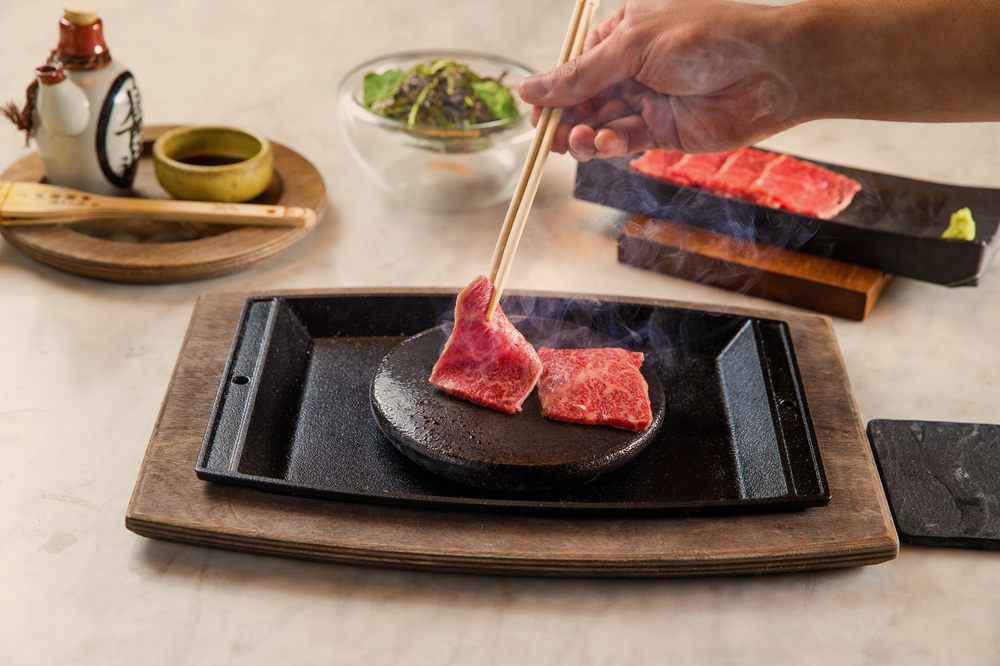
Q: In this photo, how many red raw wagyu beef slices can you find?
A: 6